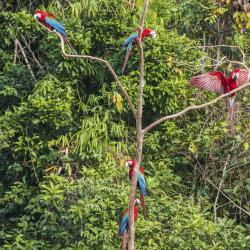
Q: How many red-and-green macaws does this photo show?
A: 5